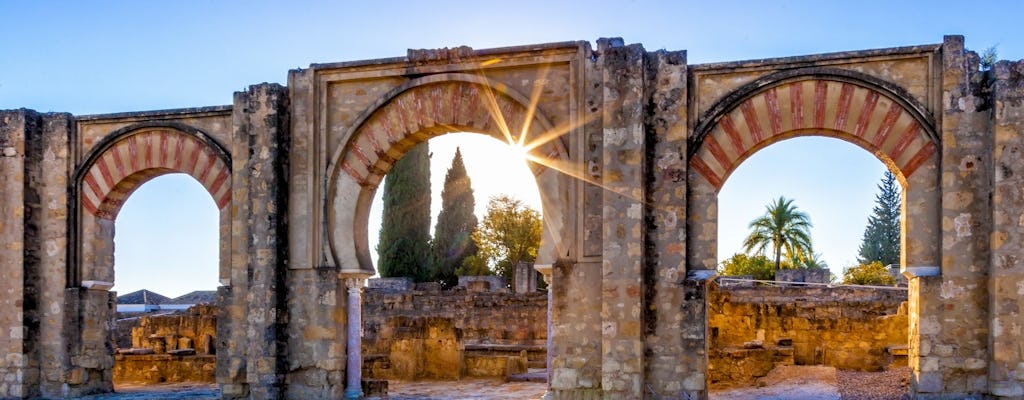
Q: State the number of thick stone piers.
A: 4